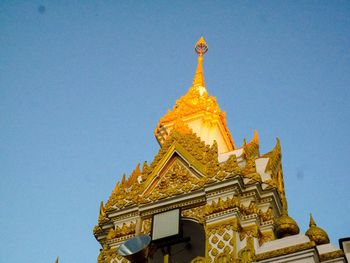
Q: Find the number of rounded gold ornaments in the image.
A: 2